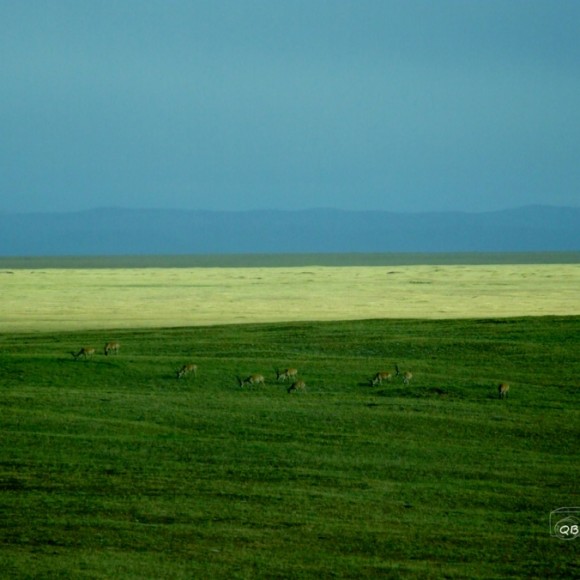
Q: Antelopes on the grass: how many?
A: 9